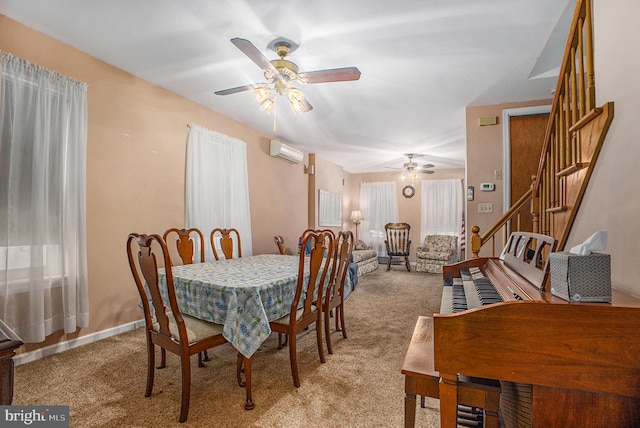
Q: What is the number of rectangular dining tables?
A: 1